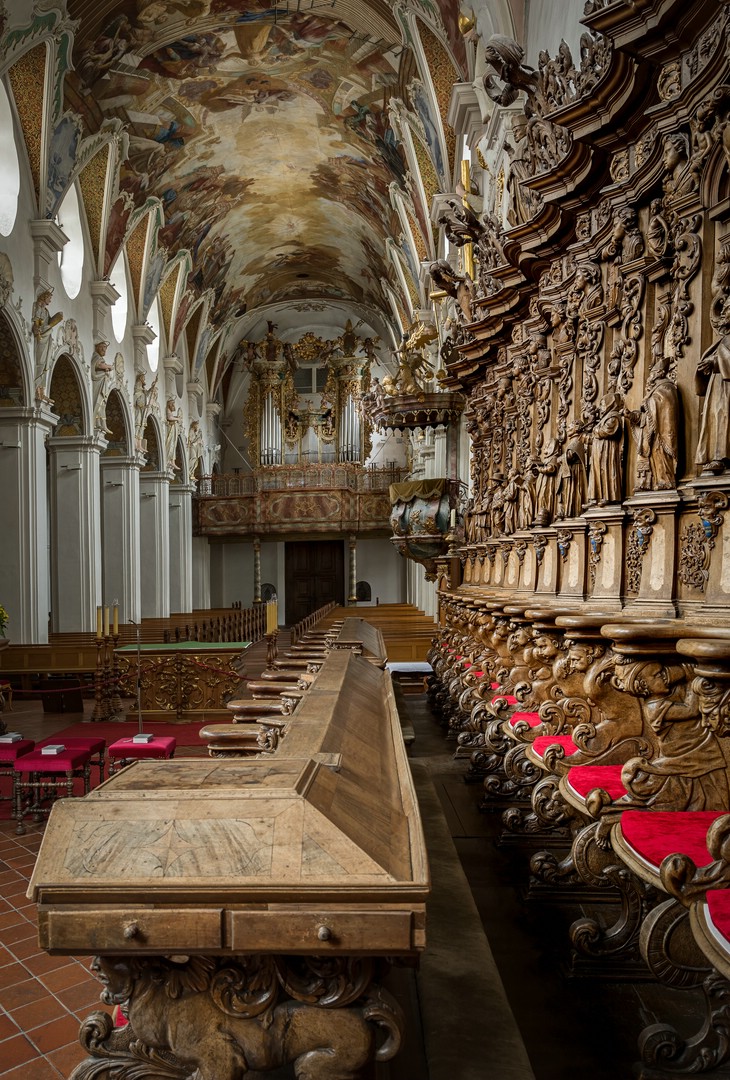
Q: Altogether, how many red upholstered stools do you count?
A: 4